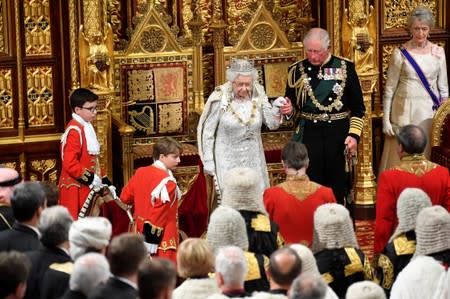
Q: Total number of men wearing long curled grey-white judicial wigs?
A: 7